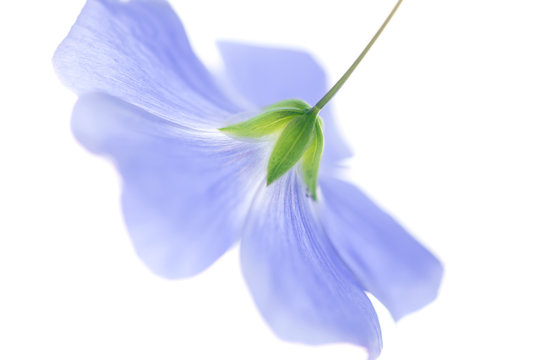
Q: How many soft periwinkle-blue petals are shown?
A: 5